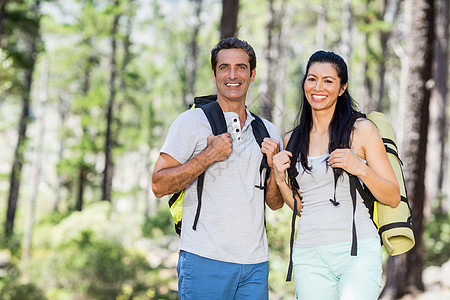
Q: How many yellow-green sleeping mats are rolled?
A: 1